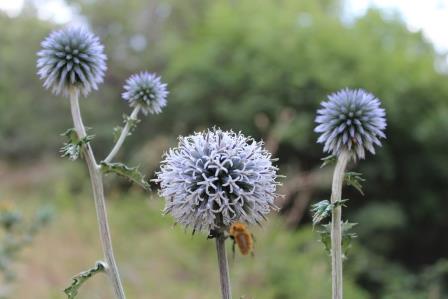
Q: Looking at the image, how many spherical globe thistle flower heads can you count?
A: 4